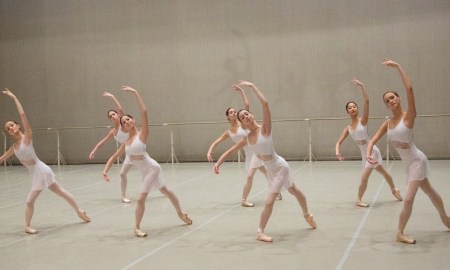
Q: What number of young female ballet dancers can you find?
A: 7